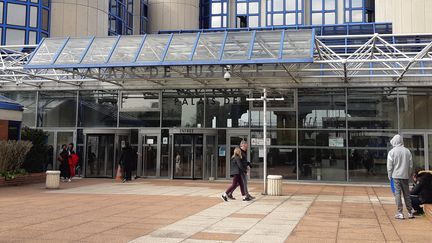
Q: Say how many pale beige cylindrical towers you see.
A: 3